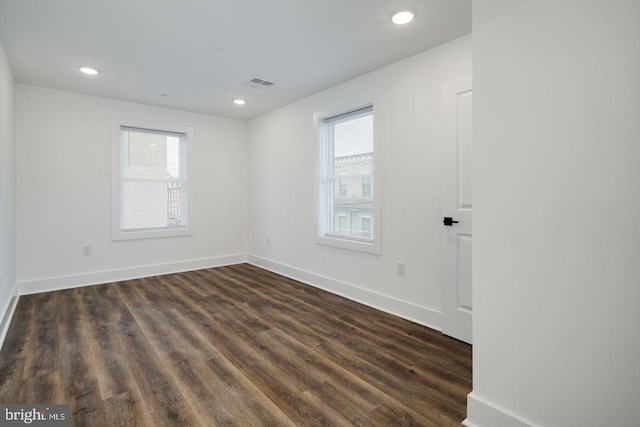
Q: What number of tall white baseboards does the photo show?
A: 4